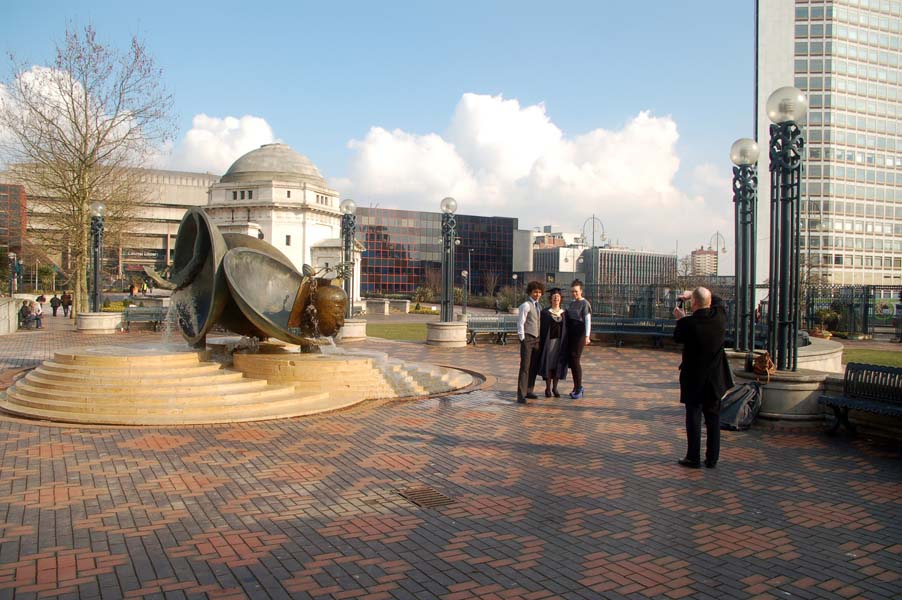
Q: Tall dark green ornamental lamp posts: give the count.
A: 5